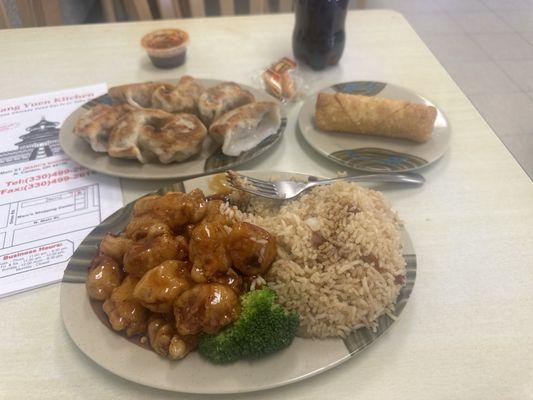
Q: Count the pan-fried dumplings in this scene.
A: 7